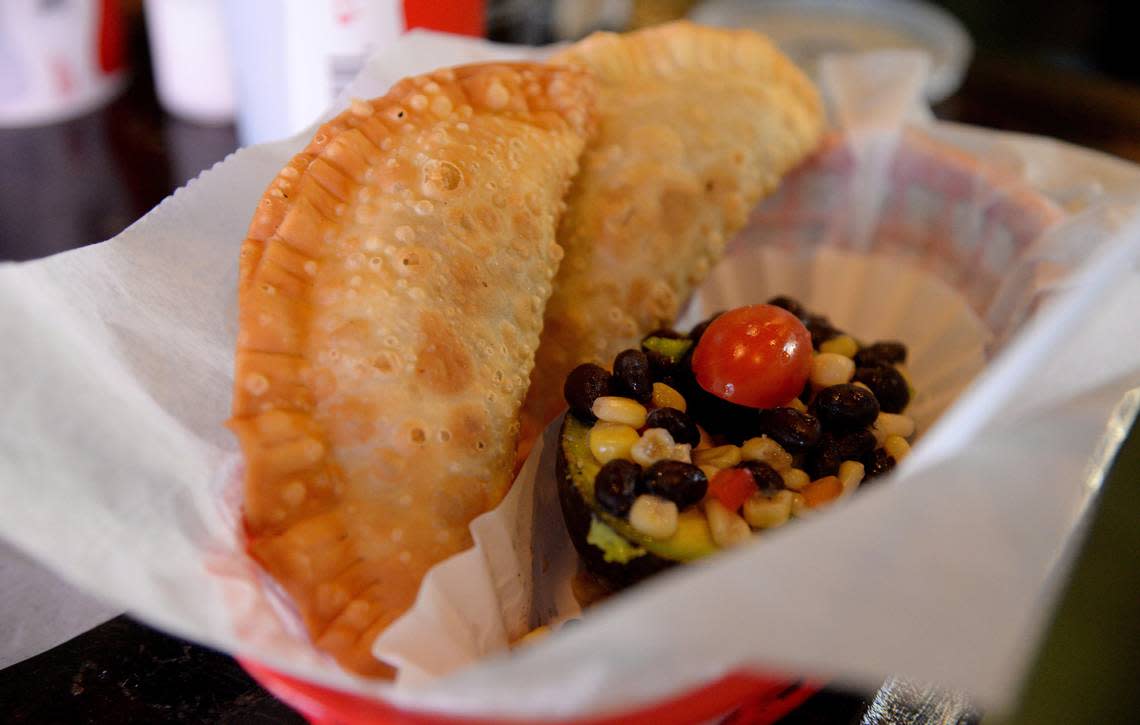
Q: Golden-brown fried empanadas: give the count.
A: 2